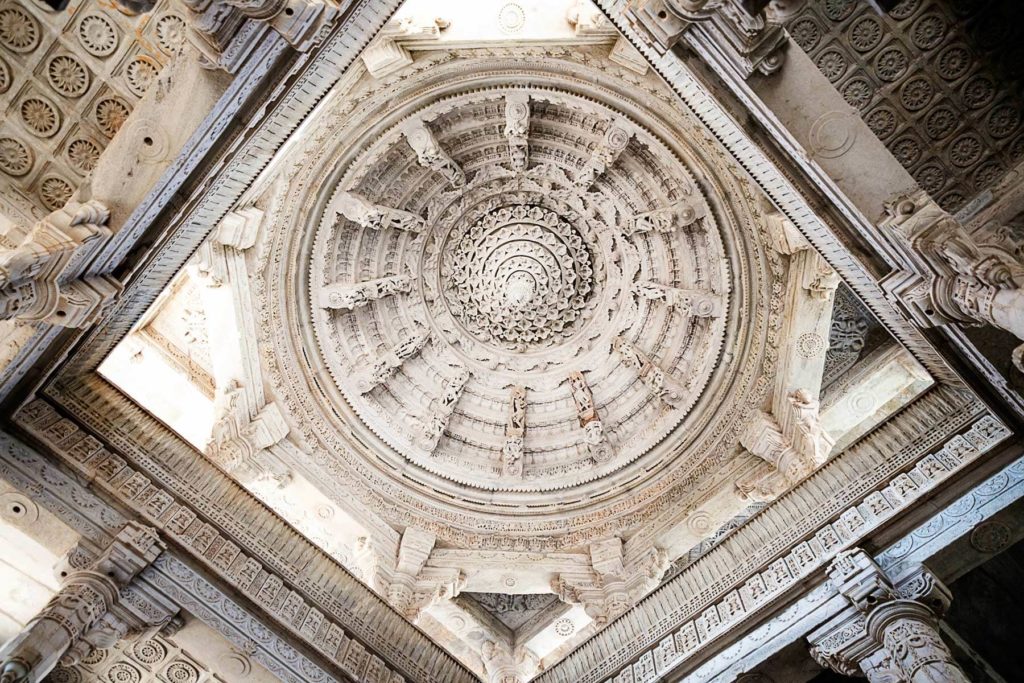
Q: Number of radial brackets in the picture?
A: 12